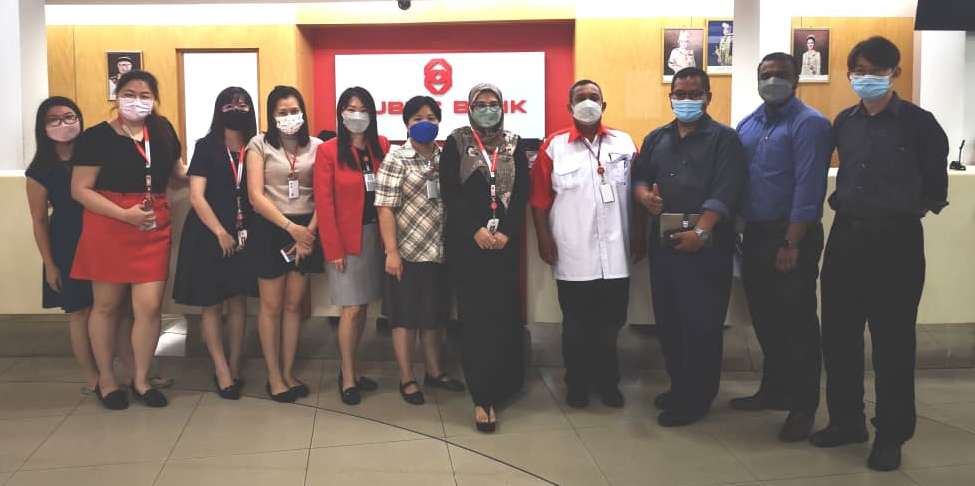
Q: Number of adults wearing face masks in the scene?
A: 11